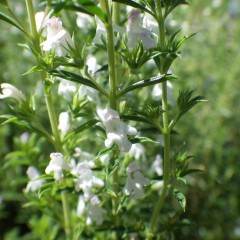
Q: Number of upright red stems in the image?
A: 0